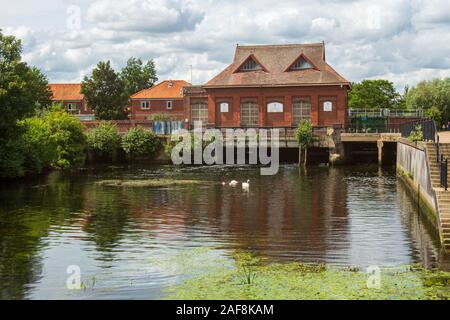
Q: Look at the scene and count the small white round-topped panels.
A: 3